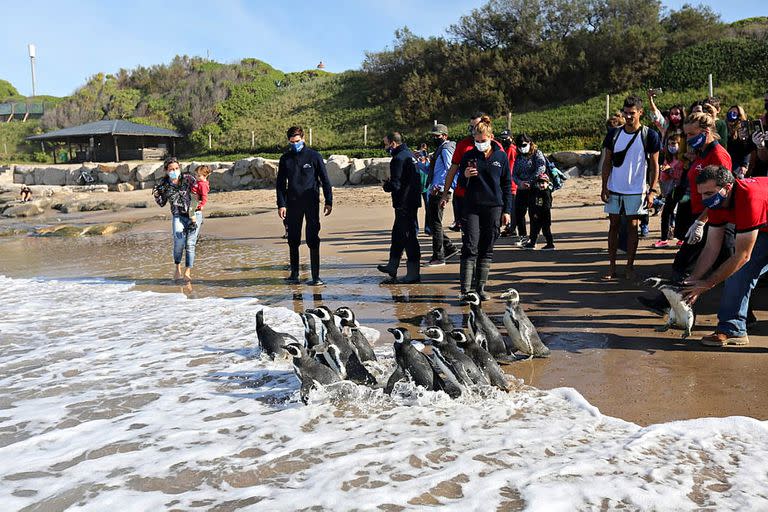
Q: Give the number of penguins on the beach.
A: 12